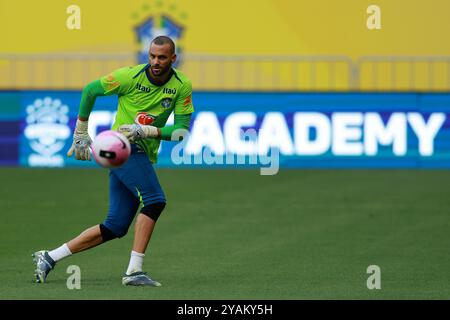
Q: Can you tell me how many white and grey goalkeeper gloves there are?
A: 2